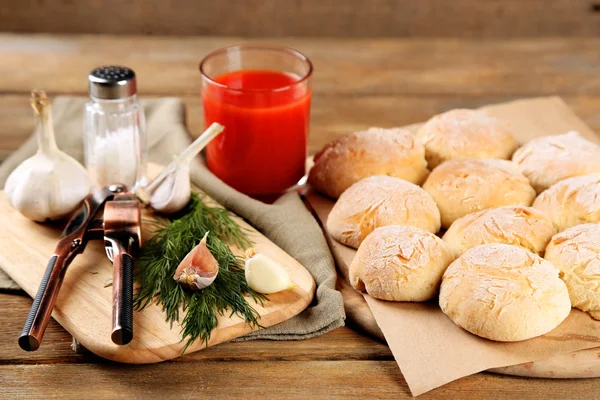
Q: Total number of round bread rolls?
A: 10